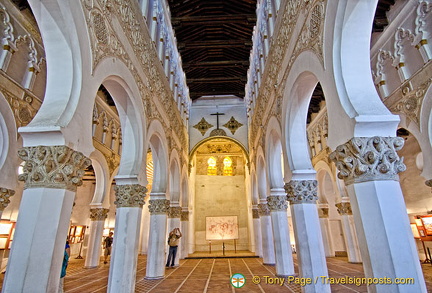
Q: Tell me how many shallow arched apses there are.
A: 1